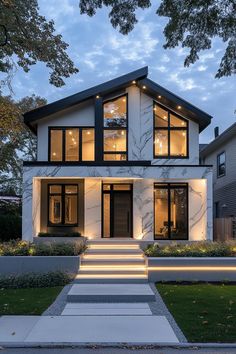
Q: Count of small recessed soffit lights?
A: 5